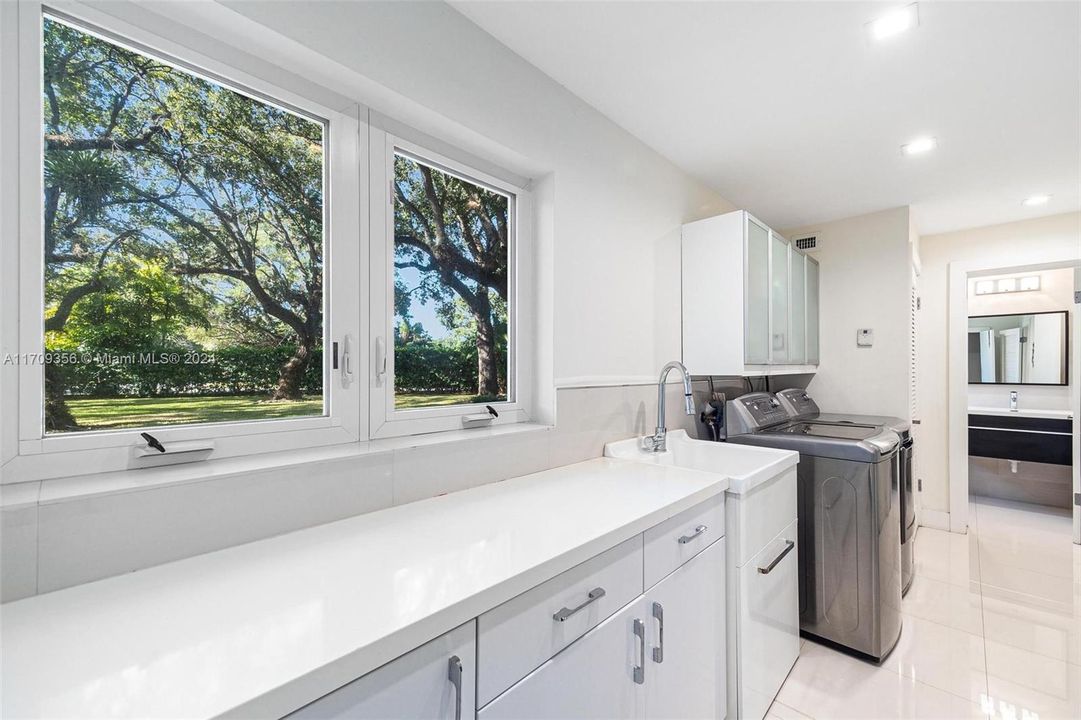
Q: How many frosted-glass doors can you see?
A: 4